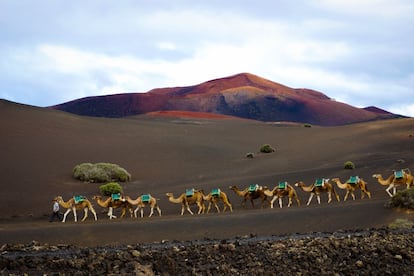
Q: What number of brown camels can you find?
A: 10